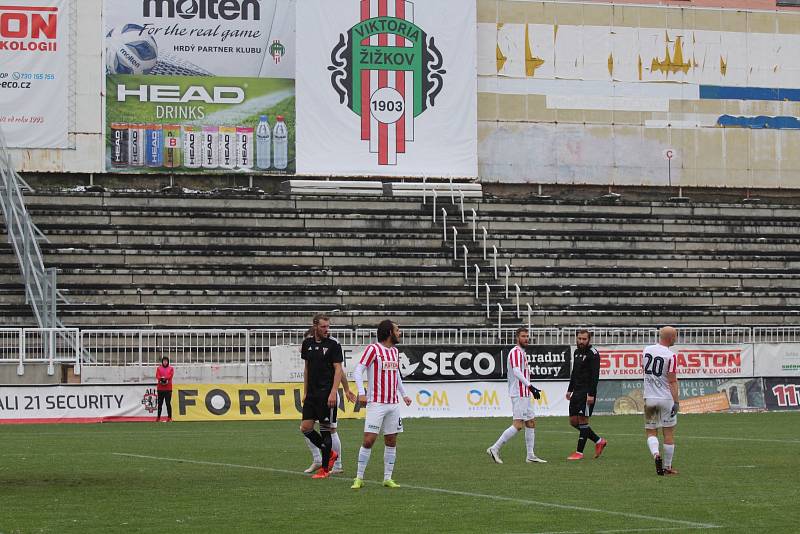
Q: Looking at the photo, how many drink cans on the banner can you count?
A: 8